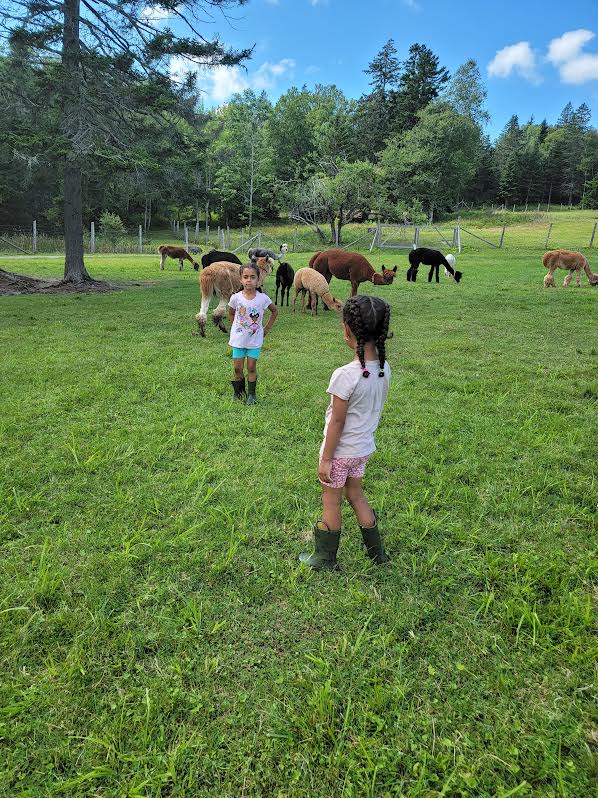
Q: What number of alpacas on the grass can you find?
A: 10